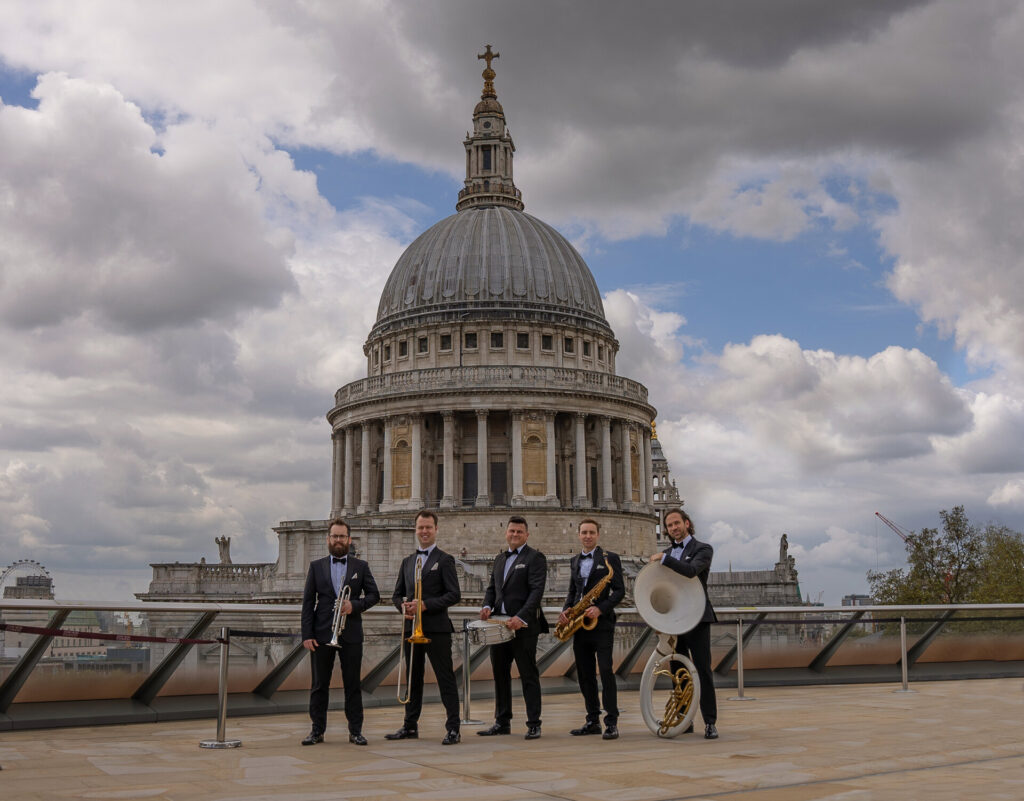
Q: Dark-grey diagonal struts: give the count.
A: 11